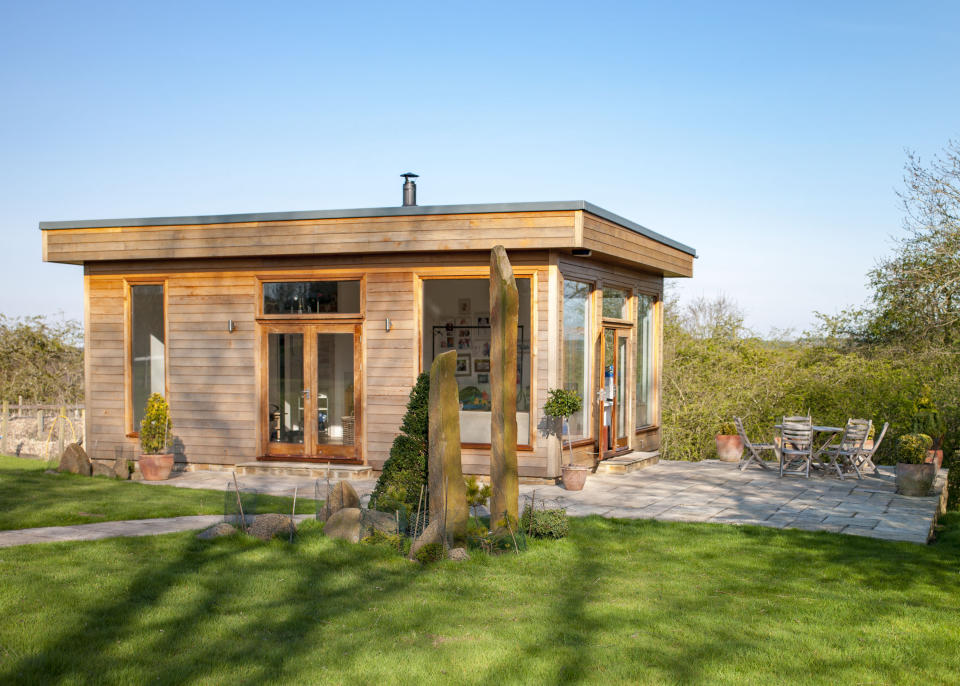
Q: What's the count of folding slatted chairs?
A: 4